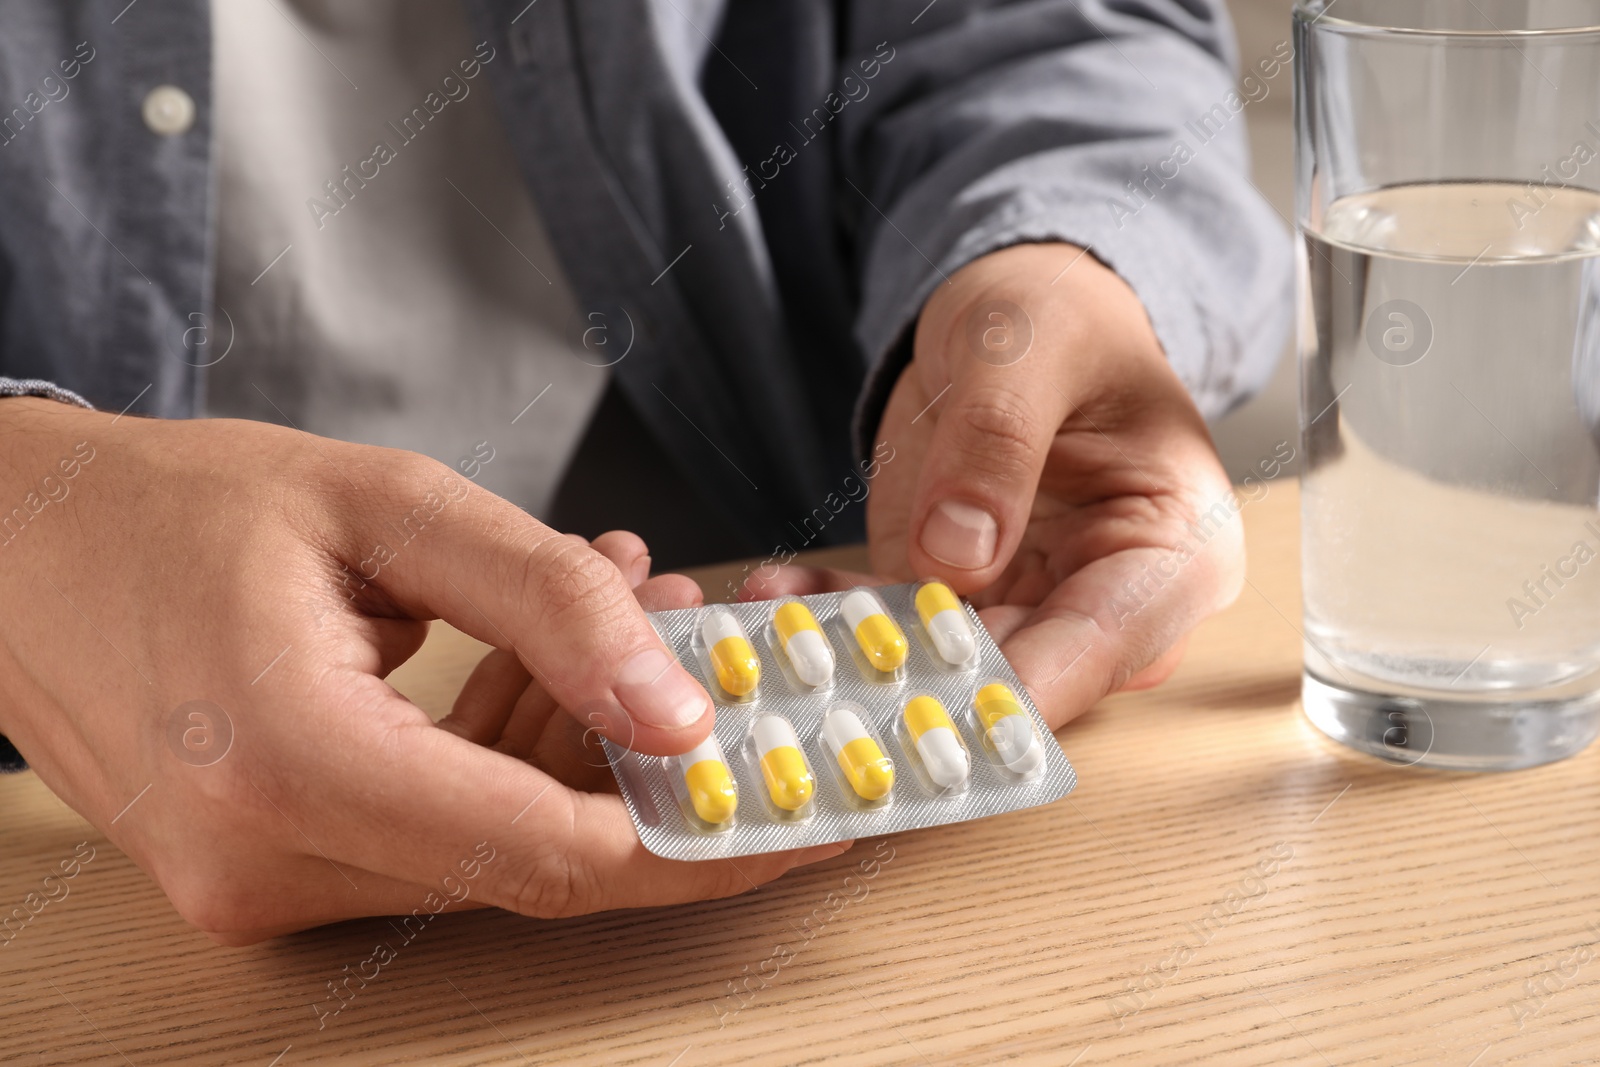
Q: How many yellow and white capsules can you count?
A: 9